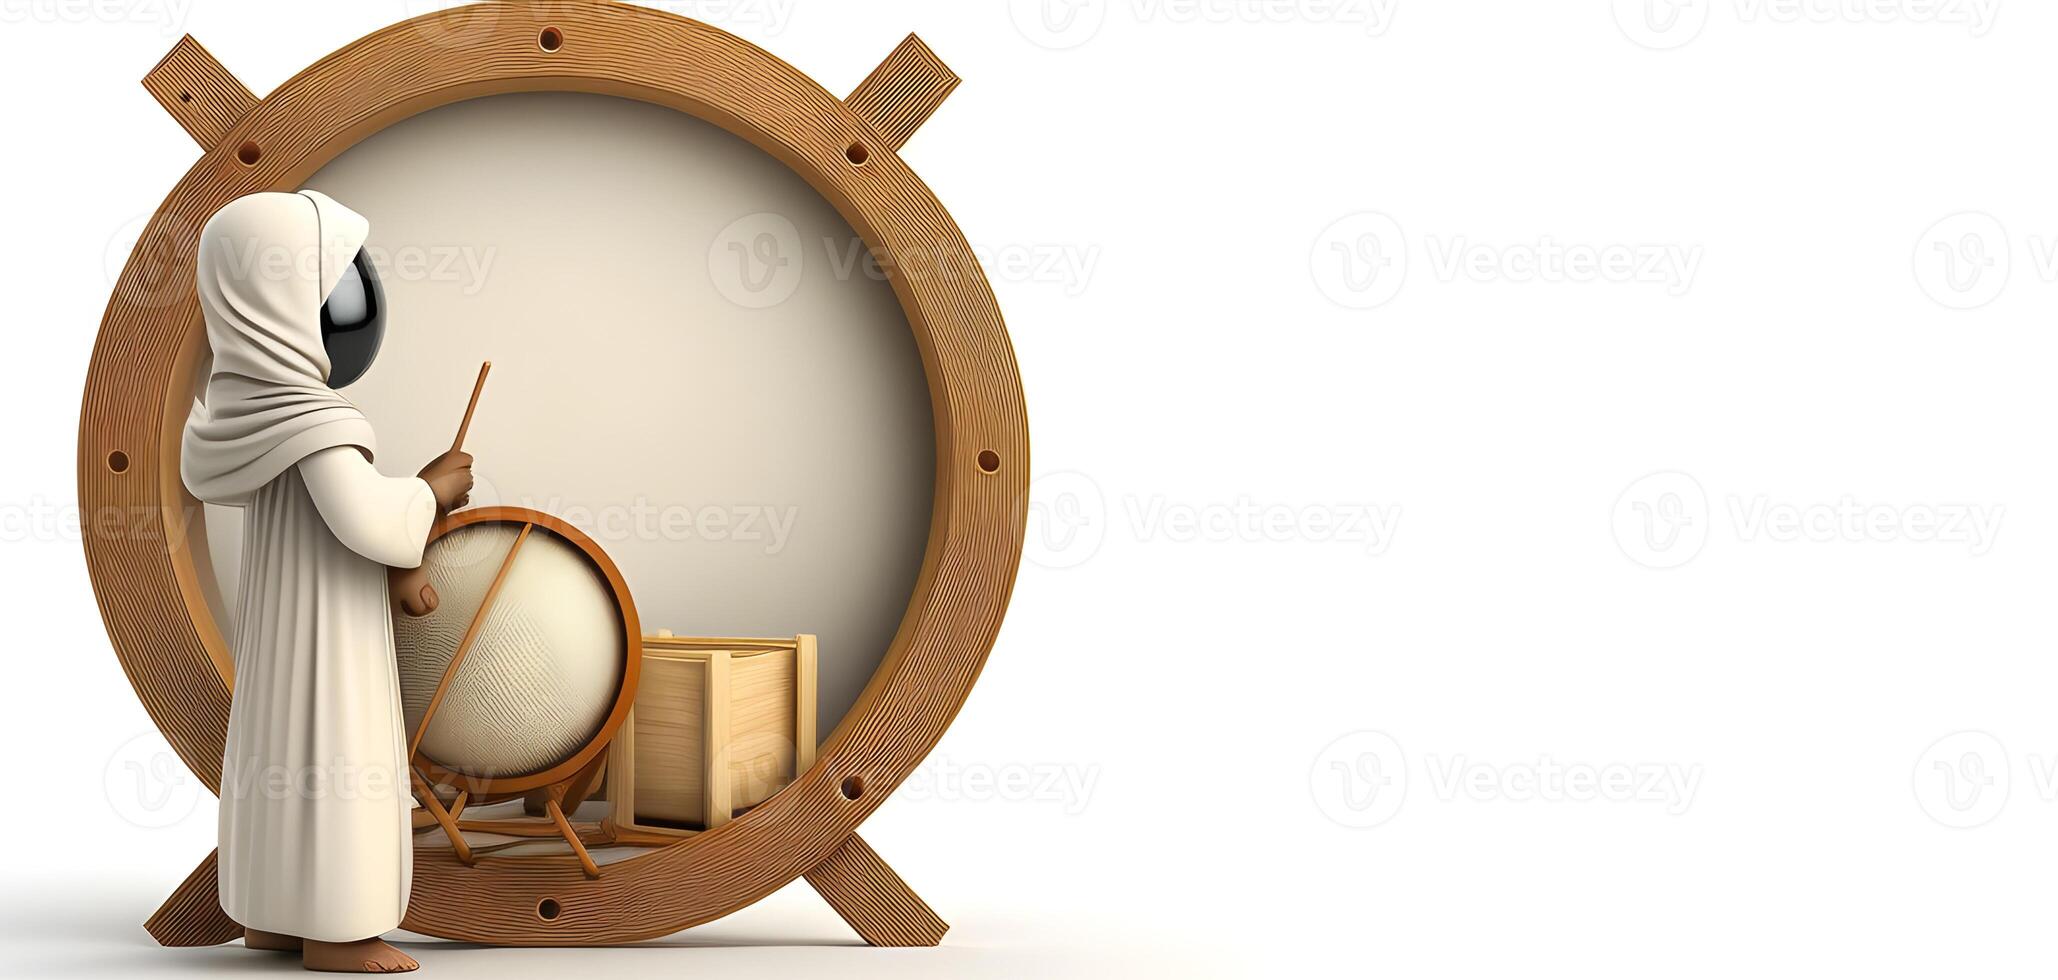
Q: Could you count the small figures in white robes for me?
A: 1